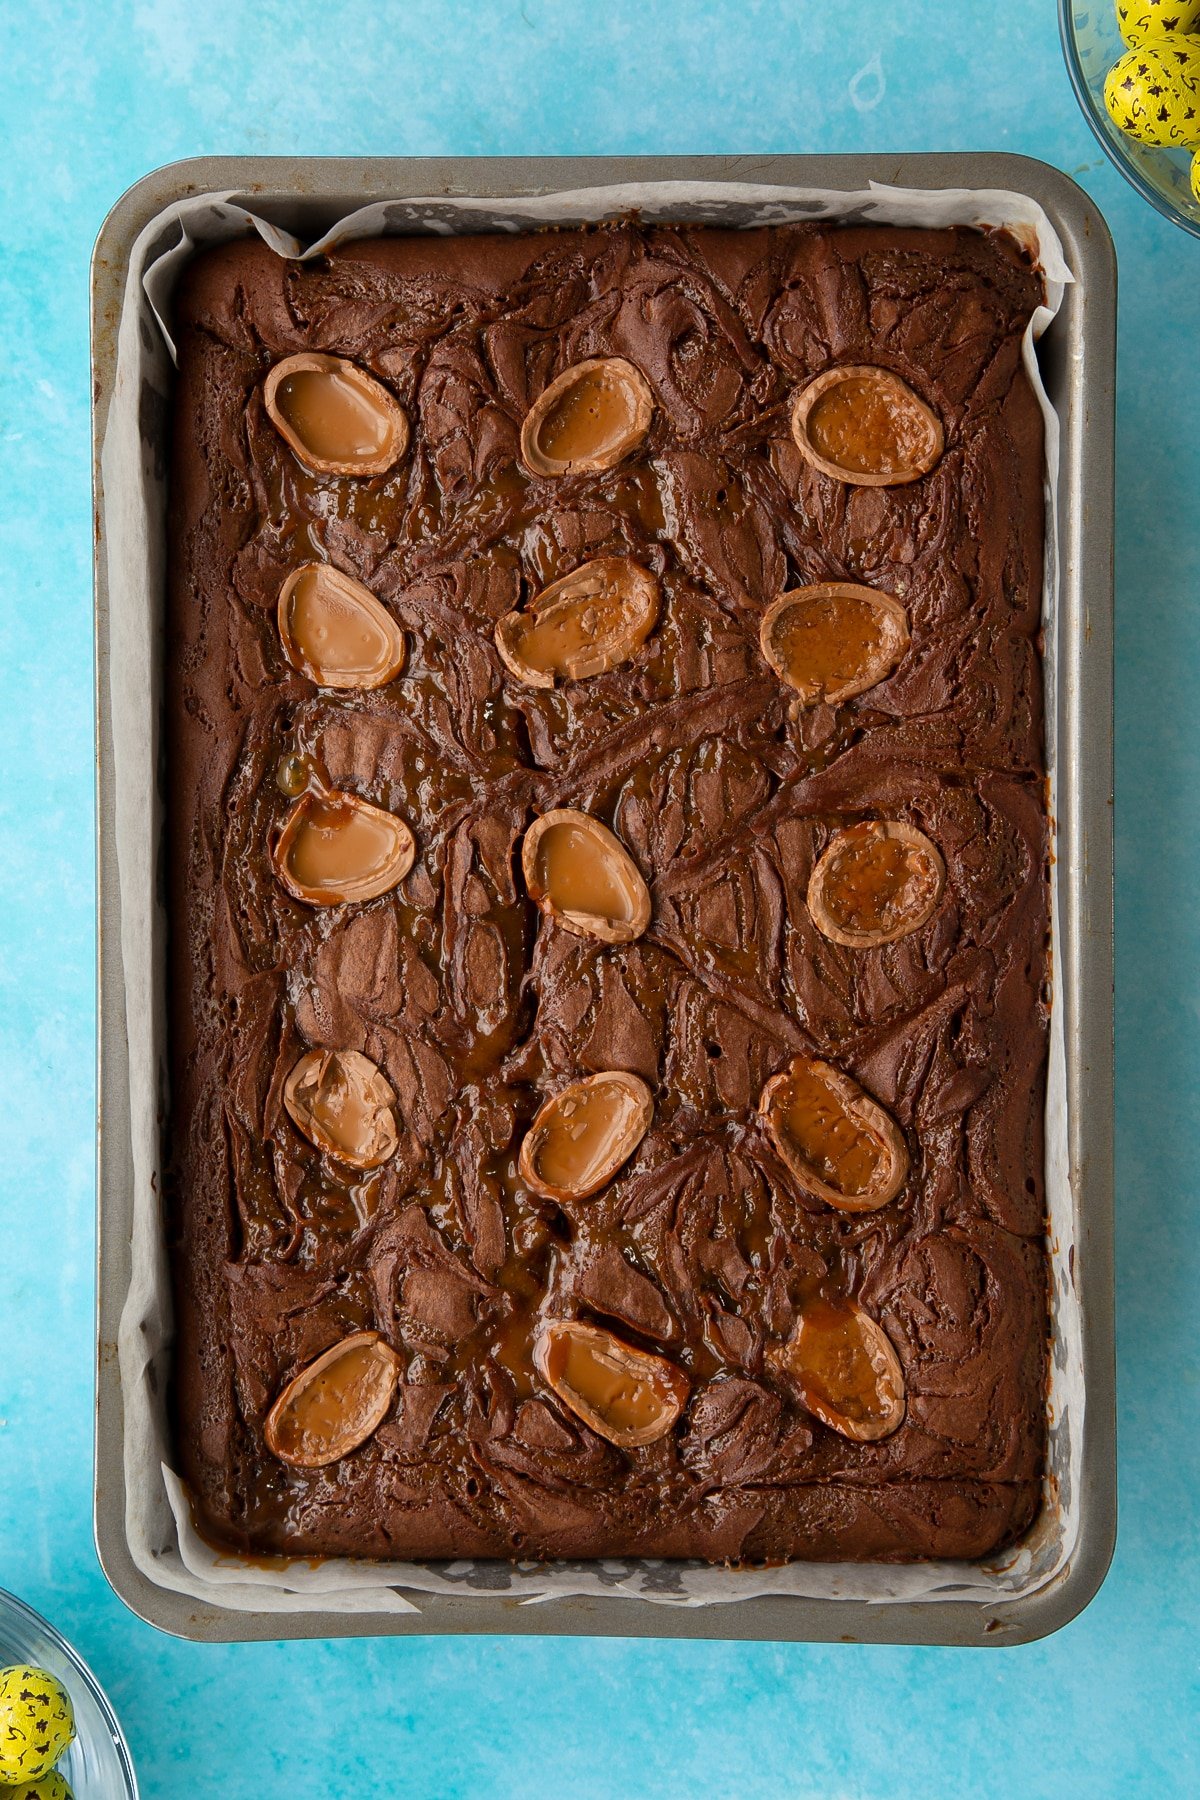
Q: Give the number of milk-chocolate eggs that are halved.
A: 15